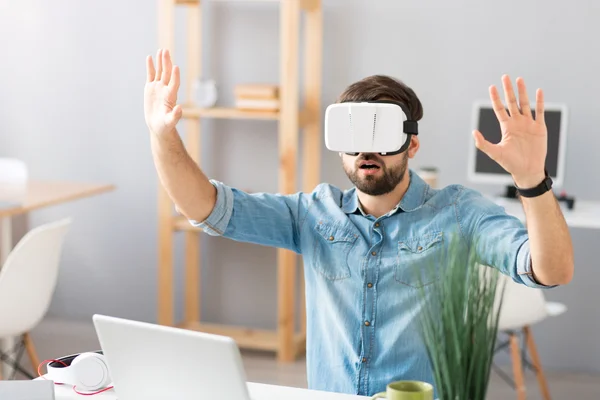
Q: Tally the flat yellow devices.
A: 0